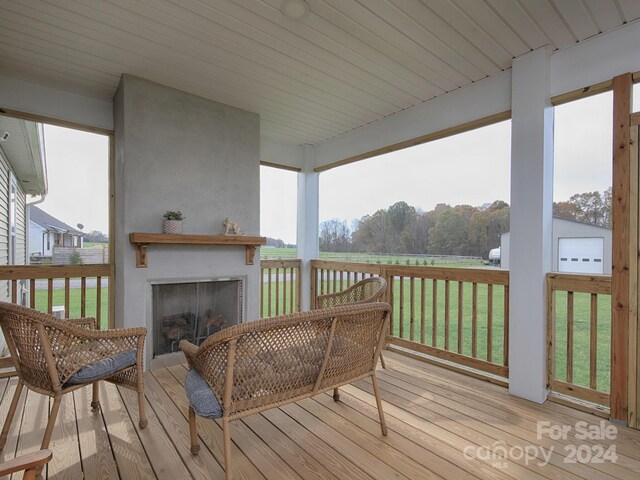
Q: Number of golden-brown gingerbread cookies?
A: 0